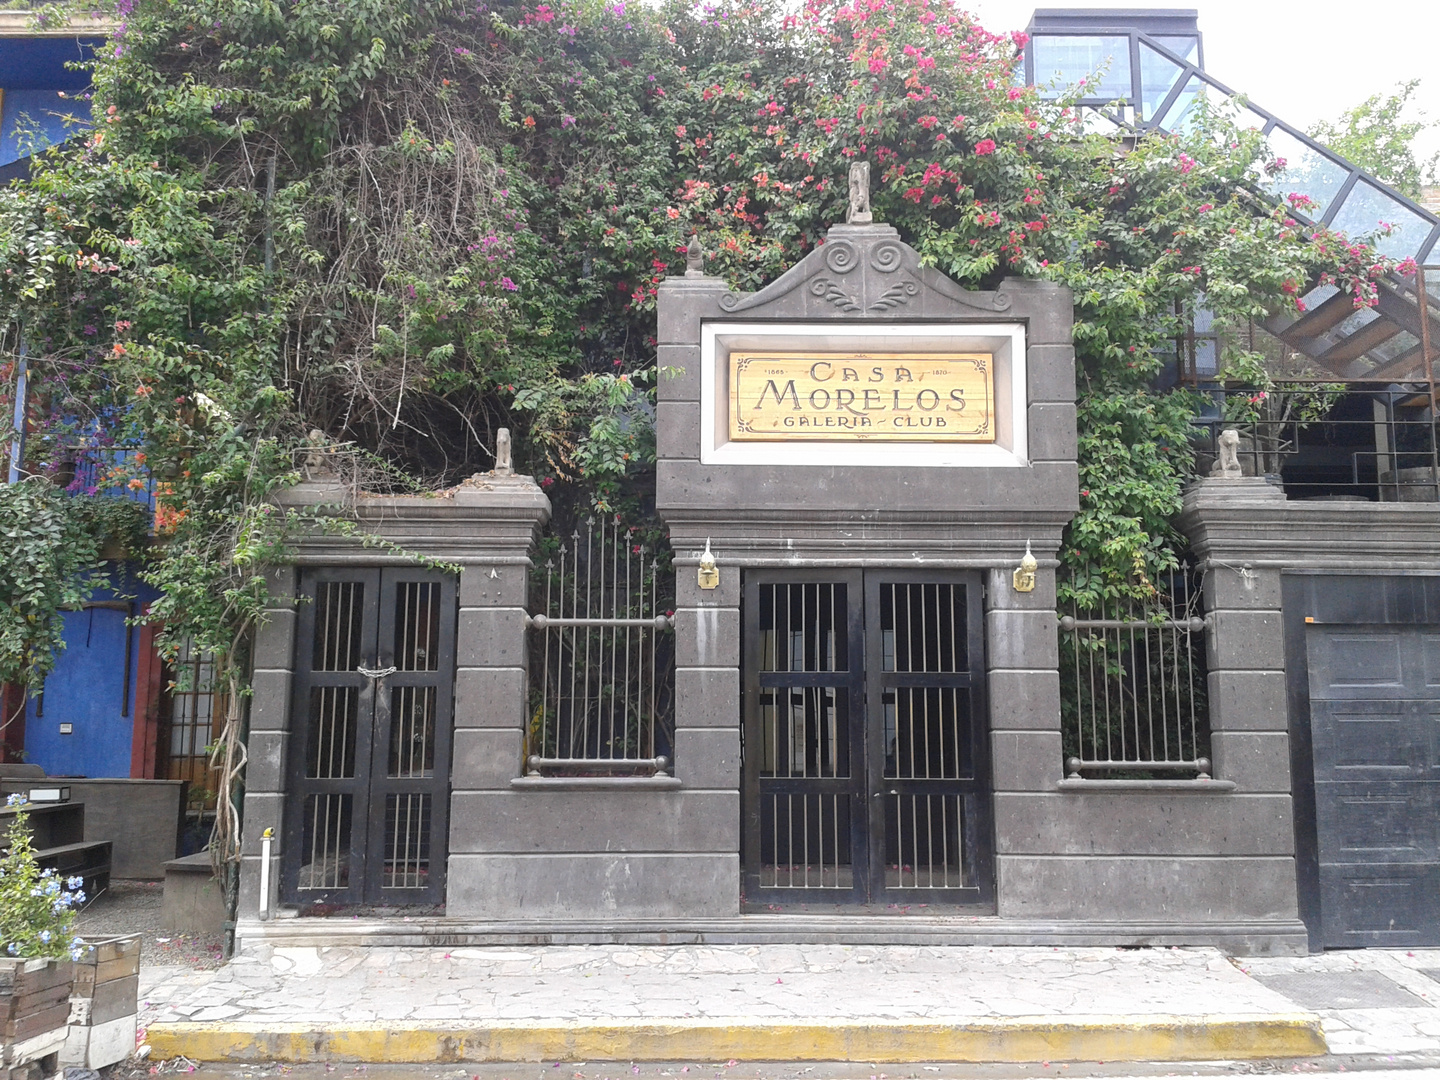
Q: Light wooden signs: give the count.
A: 1